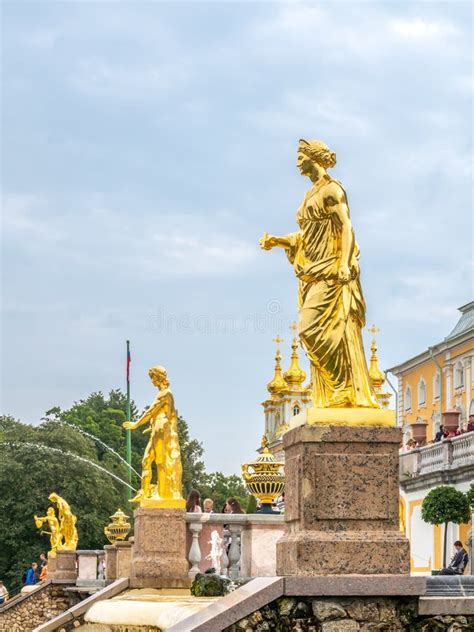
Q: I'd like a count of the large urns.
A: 2